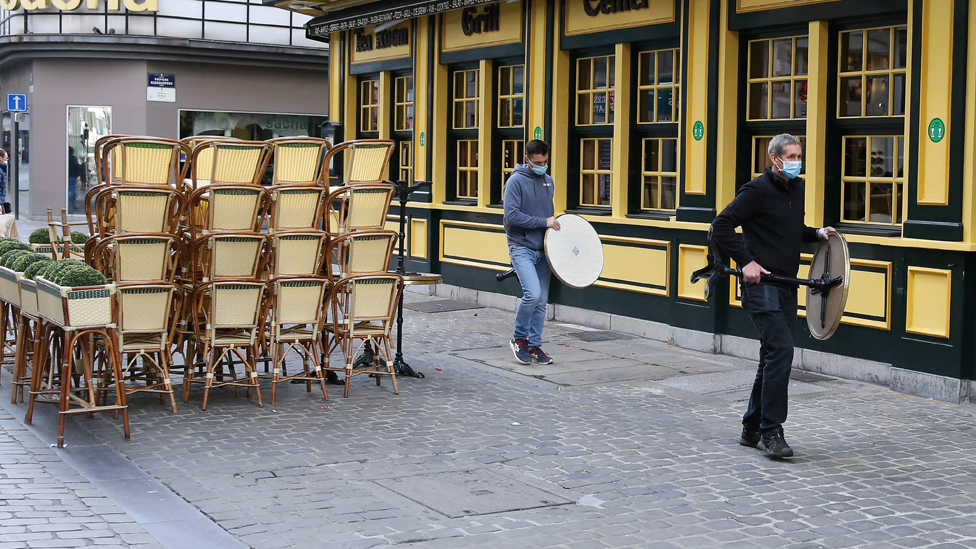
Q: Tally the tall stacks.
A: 4